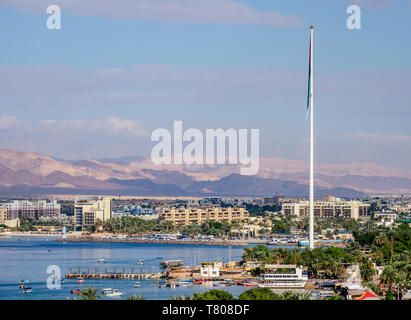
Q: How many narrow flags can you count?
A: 1